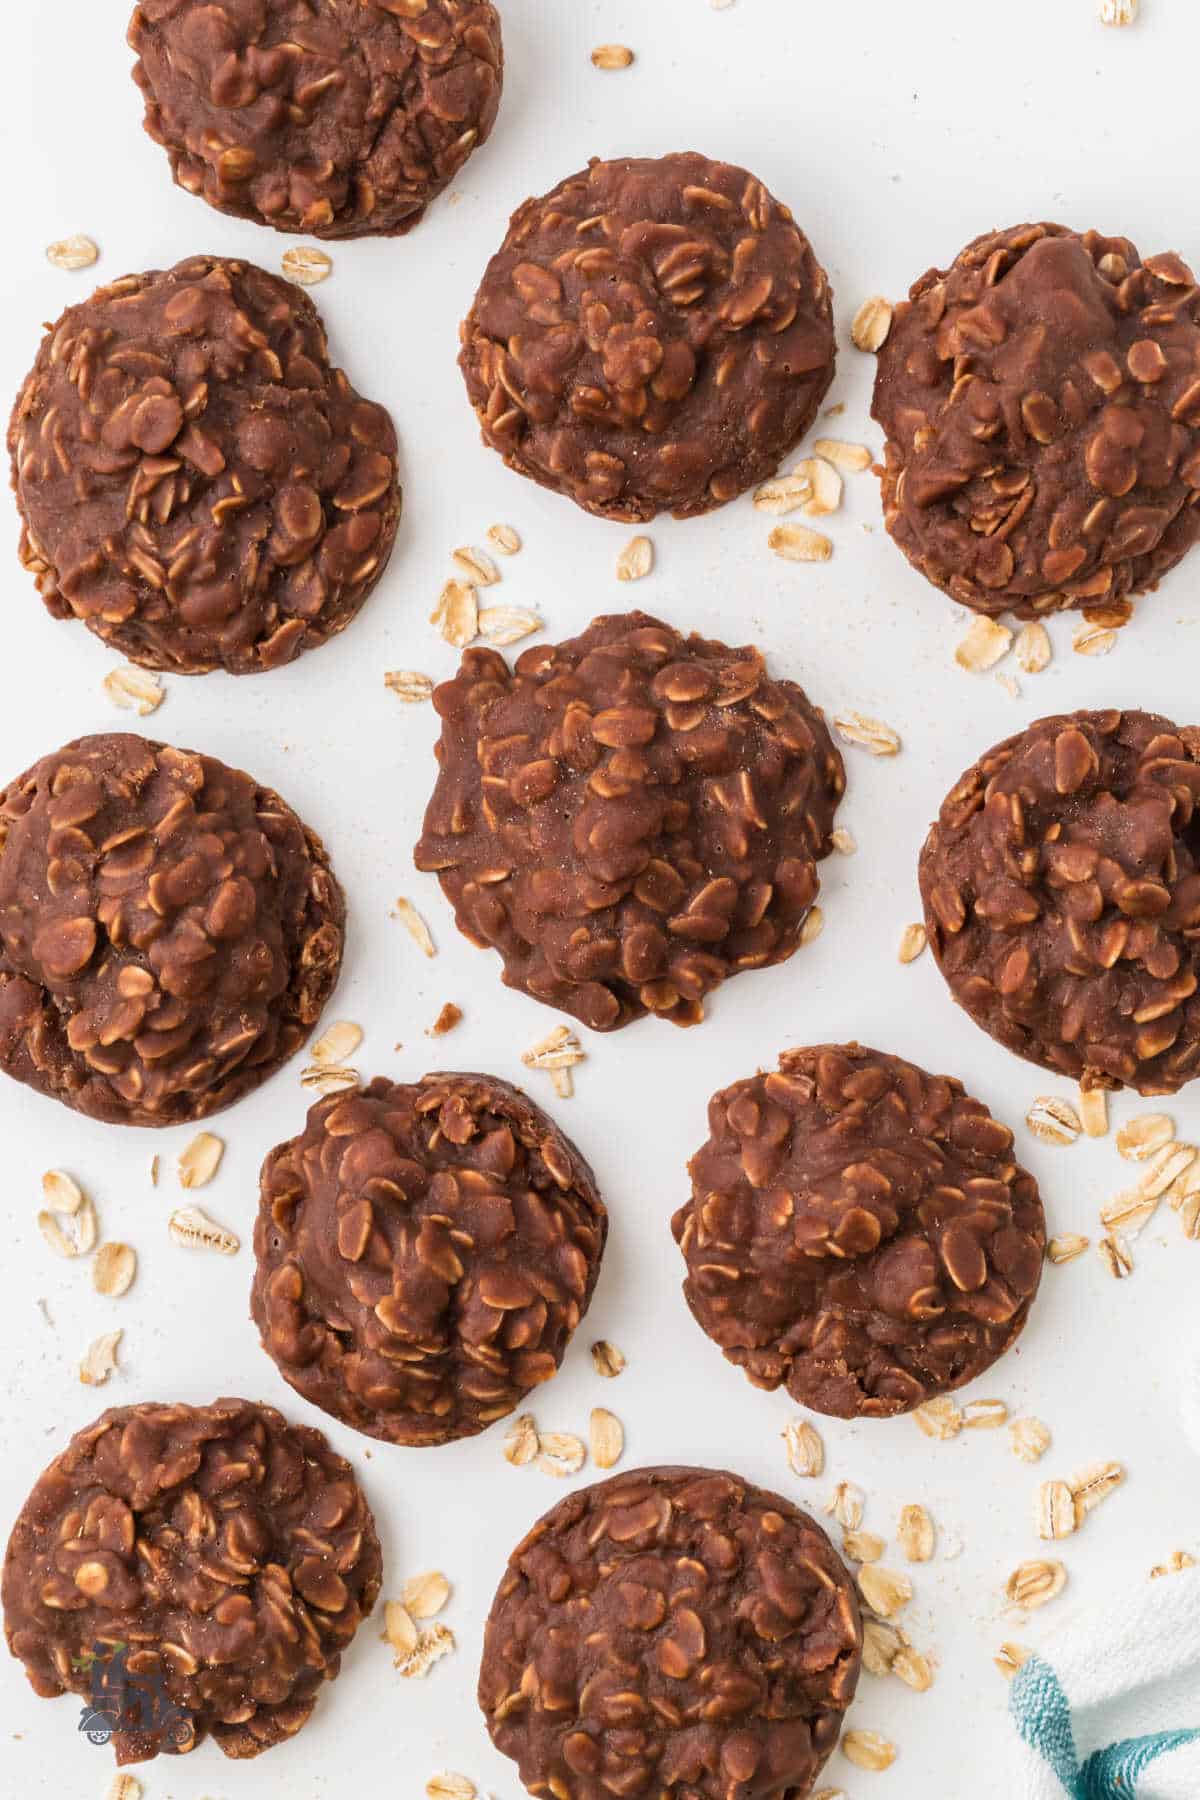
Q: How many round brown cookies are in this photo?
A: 11